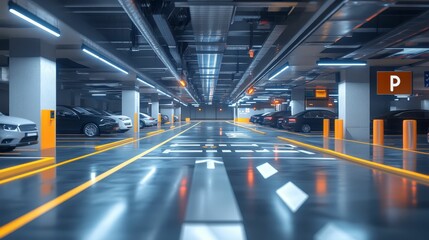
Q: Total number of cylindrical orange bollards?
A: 4